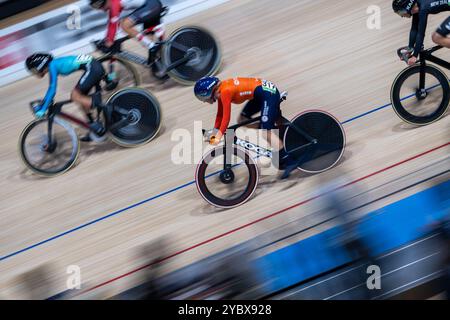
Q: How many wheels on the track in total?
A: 7